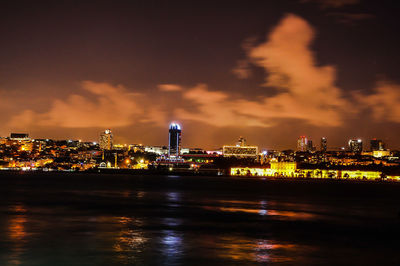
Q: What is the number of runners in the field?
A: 0